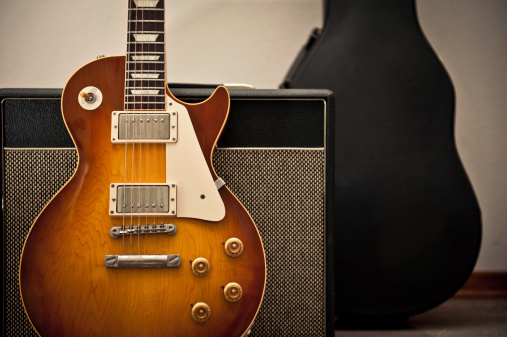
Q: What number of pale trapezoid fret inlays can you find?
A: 5